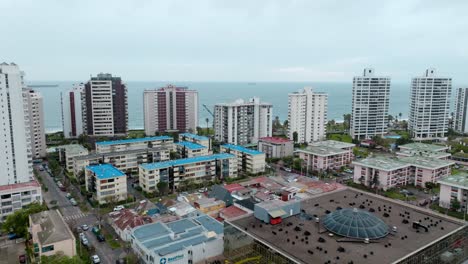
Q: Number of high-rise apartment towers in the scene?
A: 10